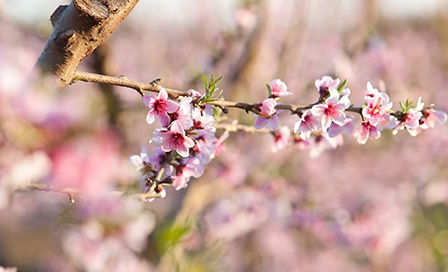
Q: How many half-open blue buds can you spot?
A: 0